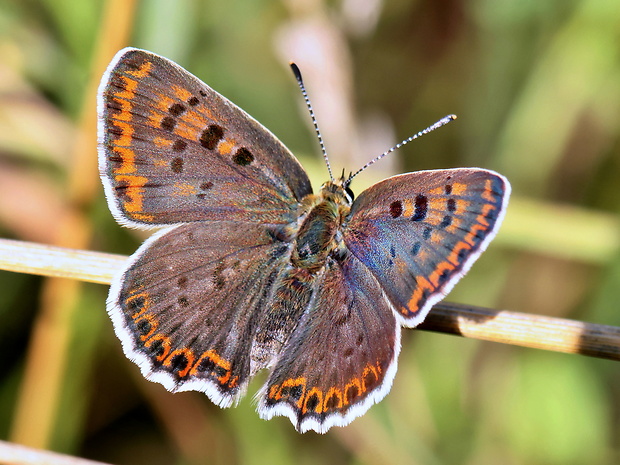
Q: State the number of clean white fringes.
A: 4